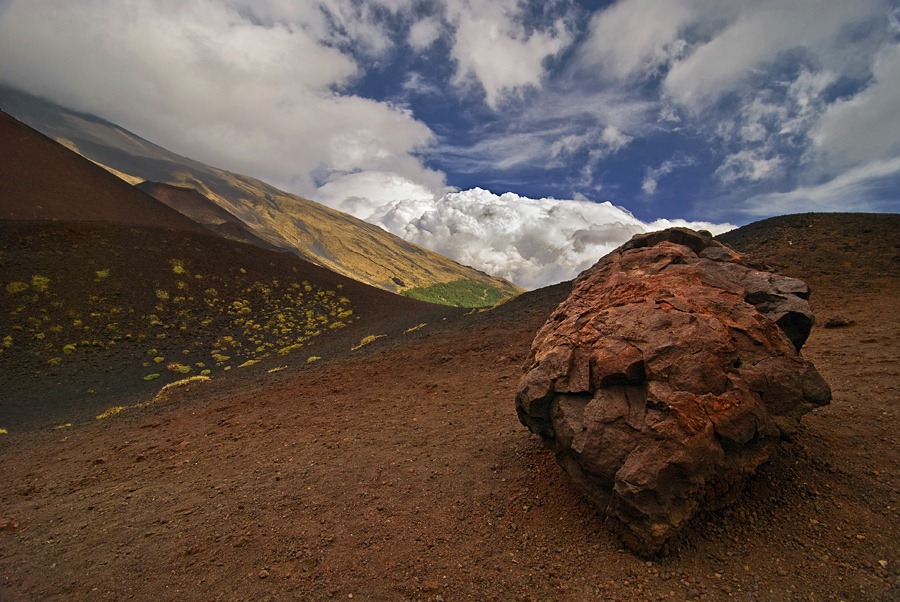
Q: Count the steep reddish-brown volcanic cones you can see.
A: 2